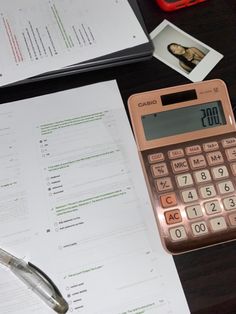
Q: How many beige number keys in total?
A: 11